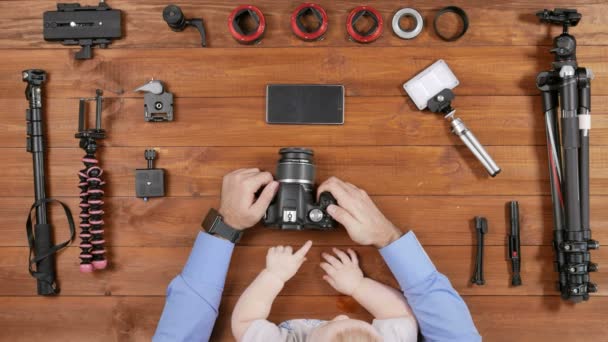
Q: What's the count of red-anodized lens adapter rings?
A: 3